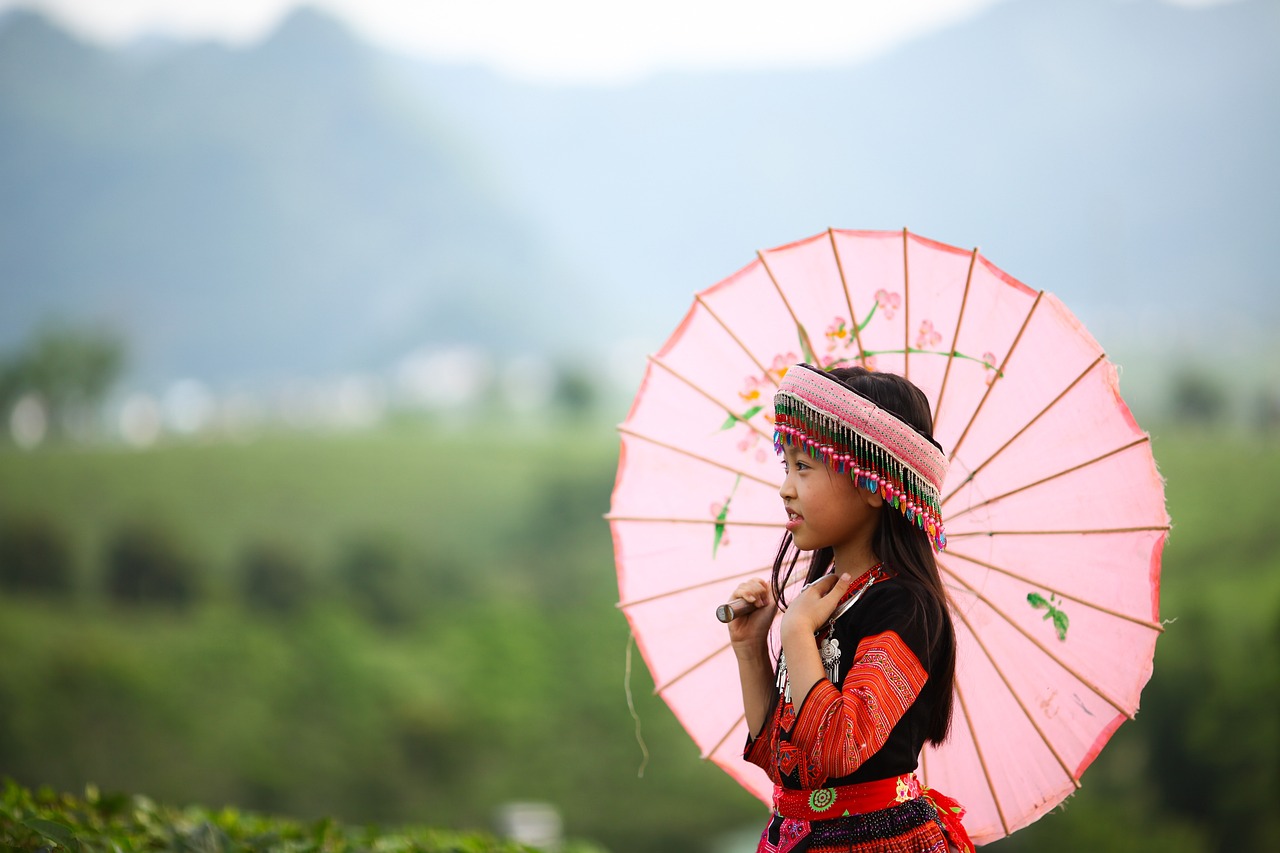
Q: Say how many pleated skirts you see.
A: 1